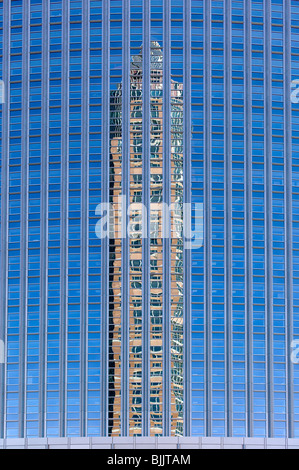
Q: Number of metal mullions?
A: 15